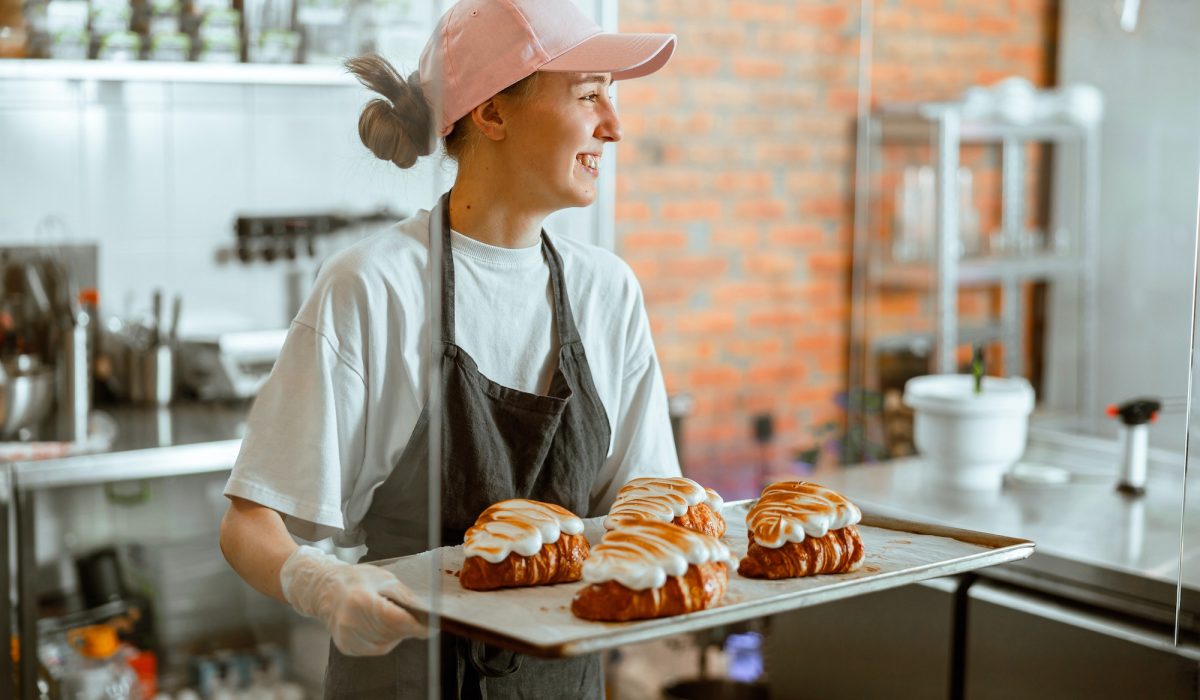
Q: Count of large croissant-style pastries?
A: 4